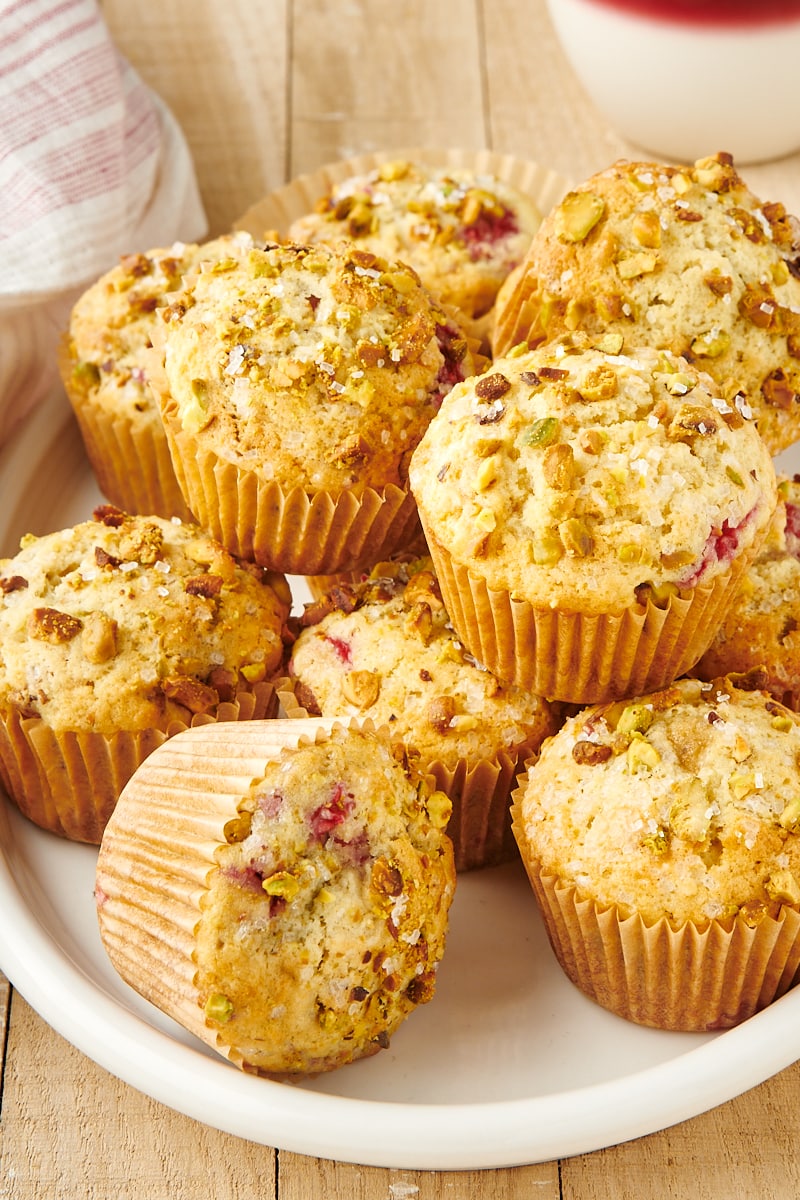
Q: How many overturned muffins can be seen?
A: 1